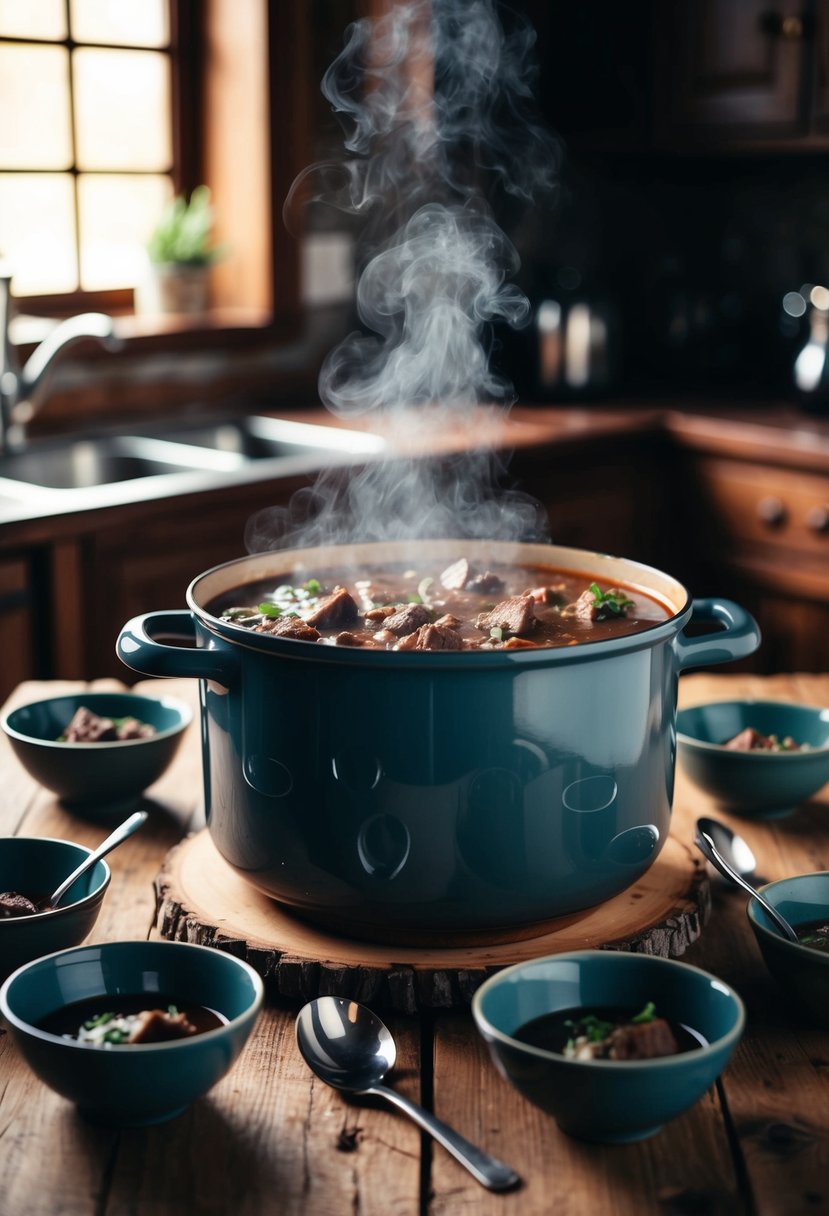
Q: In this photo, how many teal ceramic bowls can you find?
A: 6